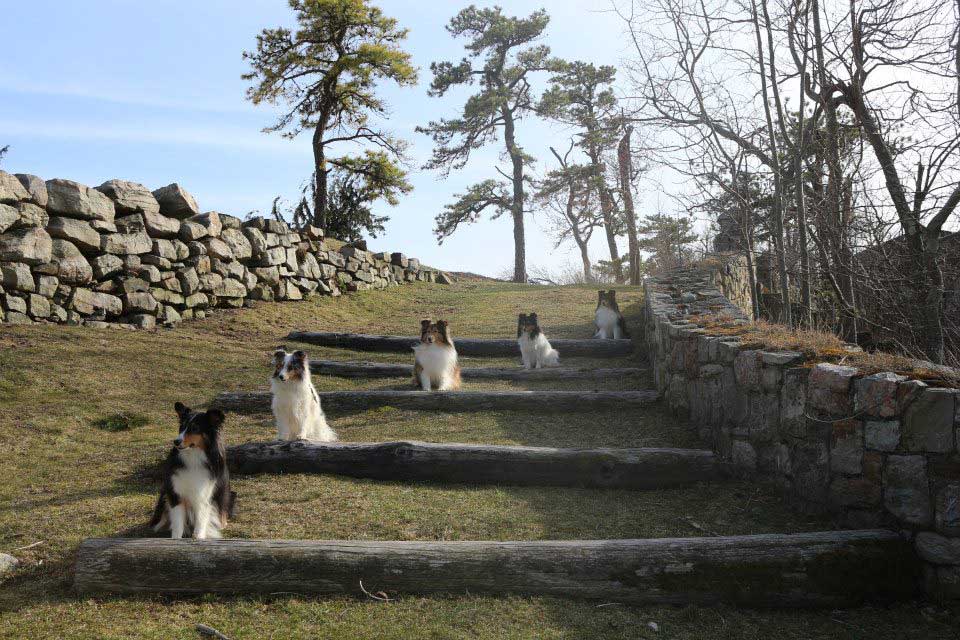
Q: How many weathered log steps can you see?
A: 5